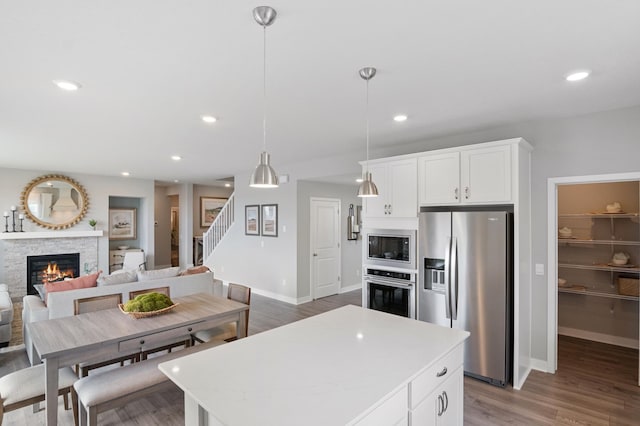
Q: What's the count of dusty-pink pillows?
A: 2